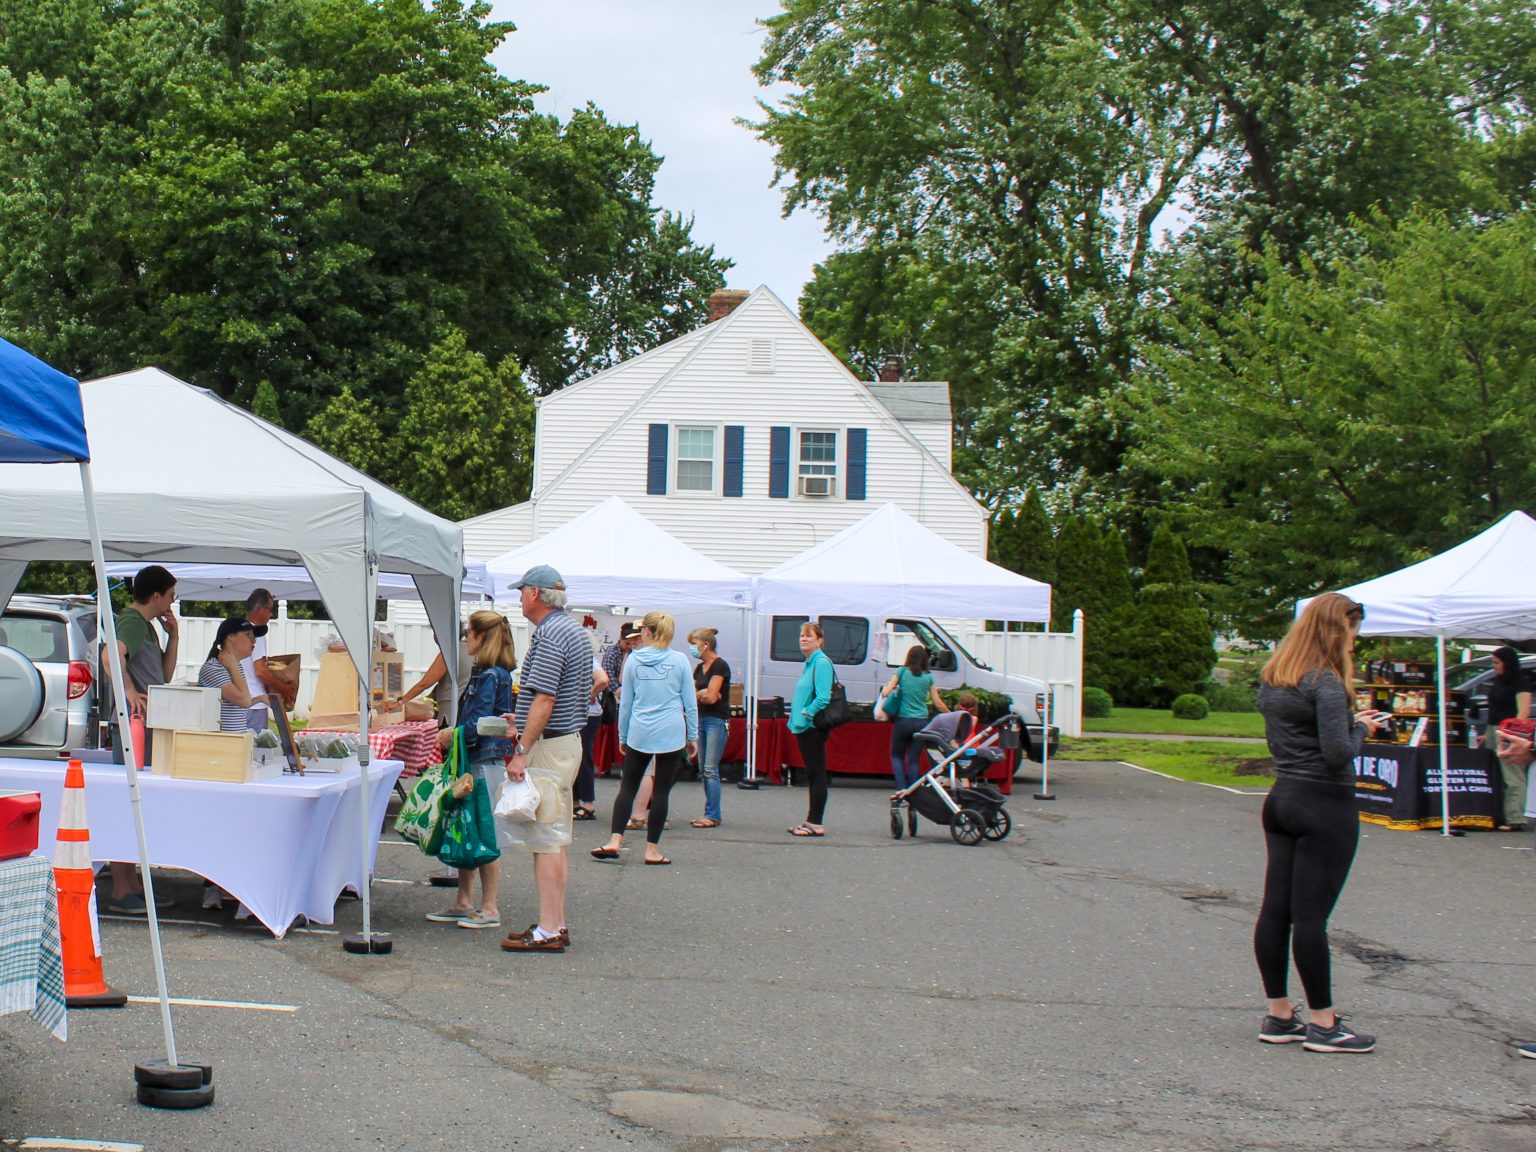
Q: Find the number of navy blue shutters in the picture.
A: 4